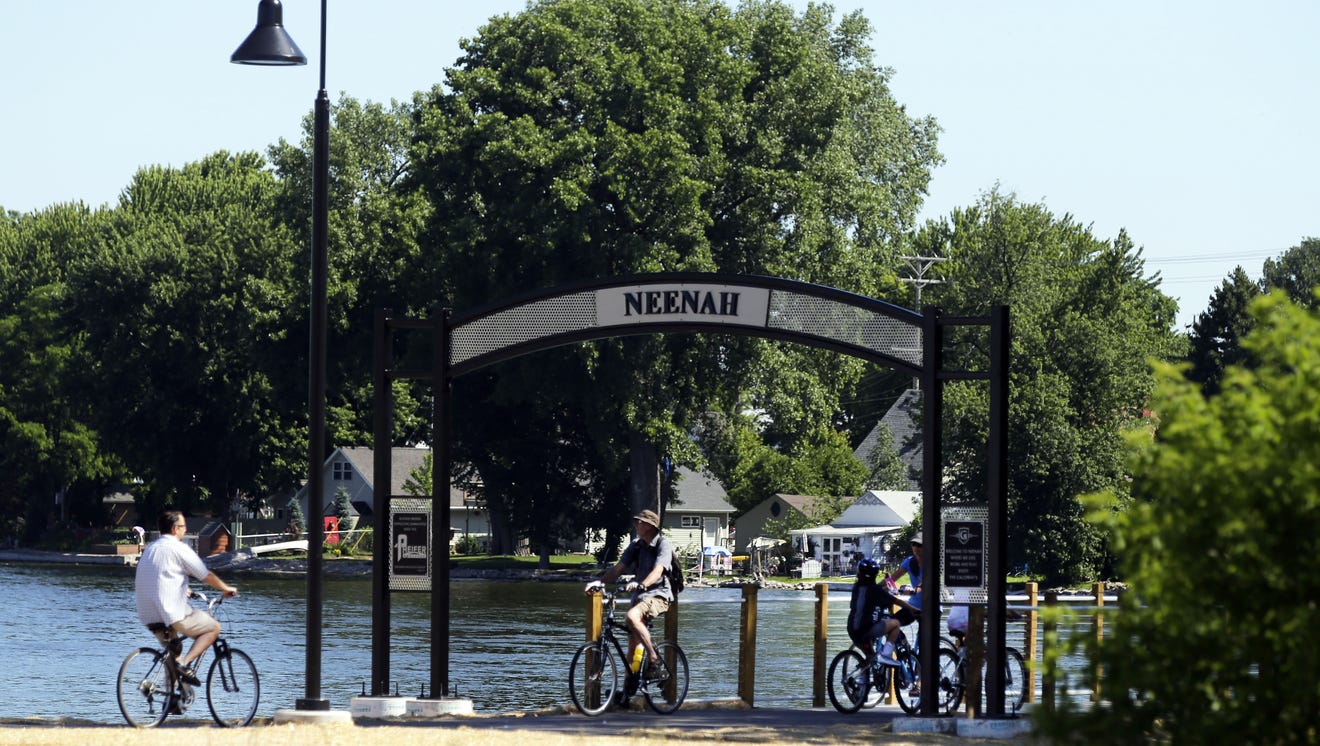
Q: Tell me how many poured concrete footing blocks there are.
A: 5